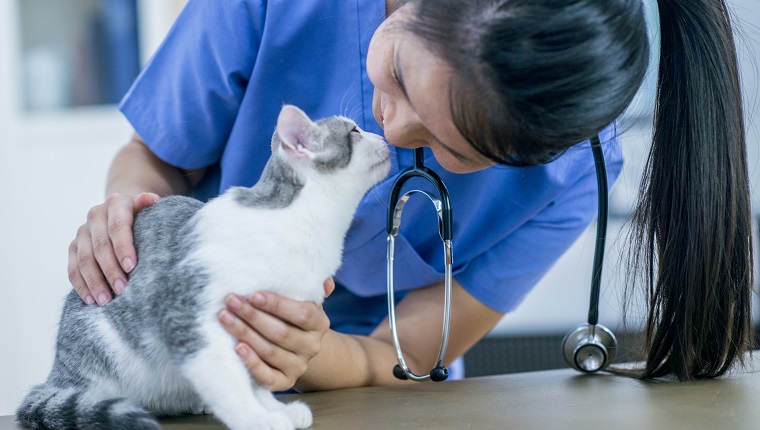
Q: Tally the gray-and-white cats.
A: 1